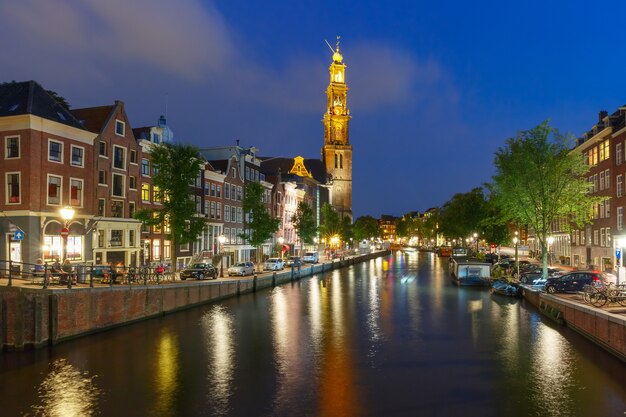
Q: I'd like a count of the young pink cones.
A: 0